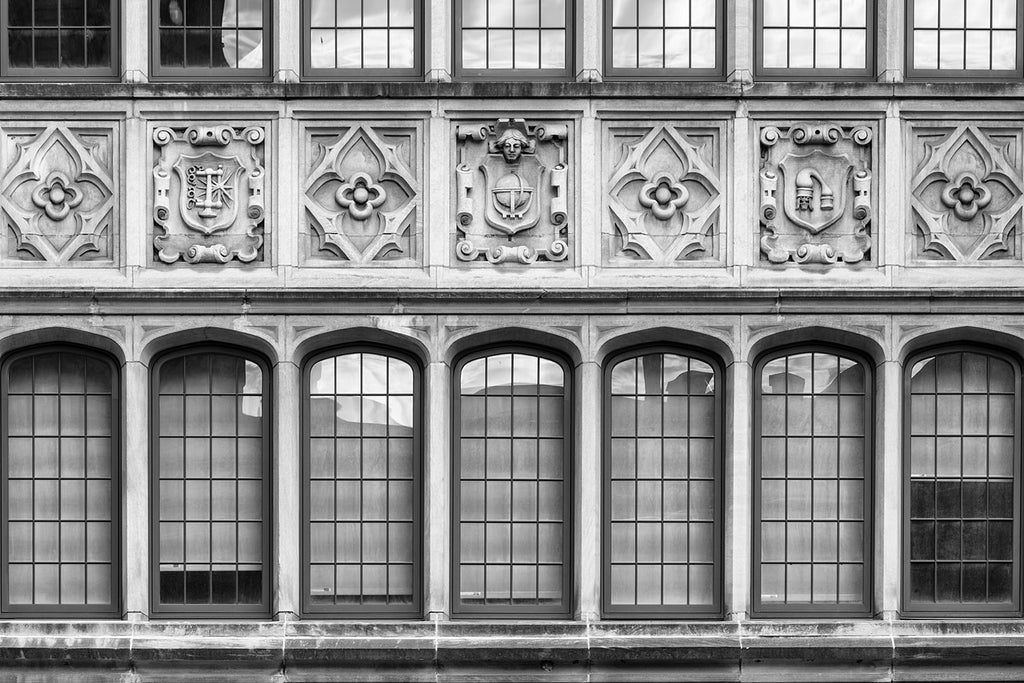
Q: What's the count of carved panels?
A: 7